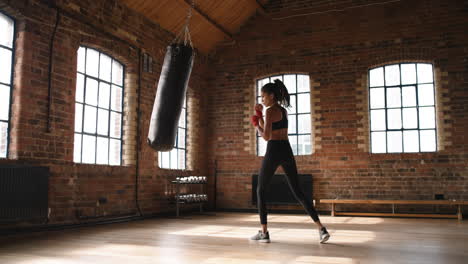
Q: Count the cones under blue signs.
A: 0